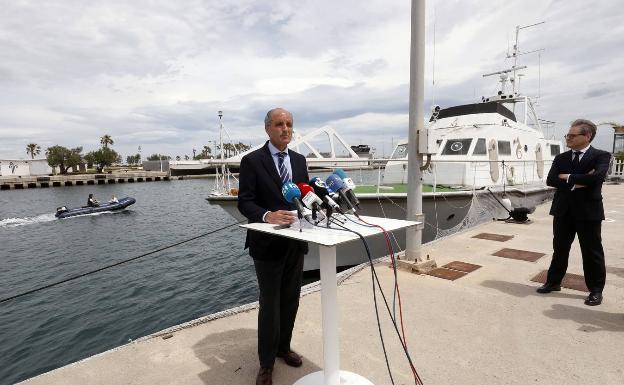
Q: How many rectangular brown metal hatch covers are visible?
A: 5